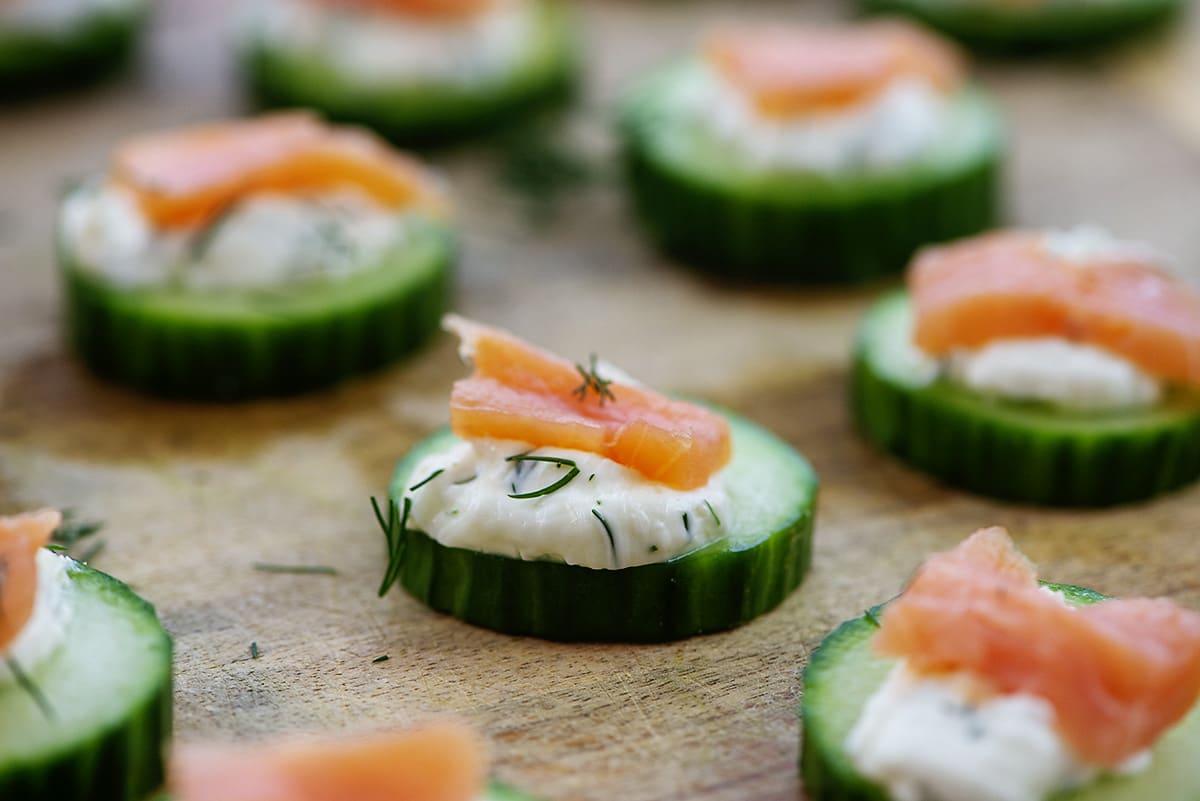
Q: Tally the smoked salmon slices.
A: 8